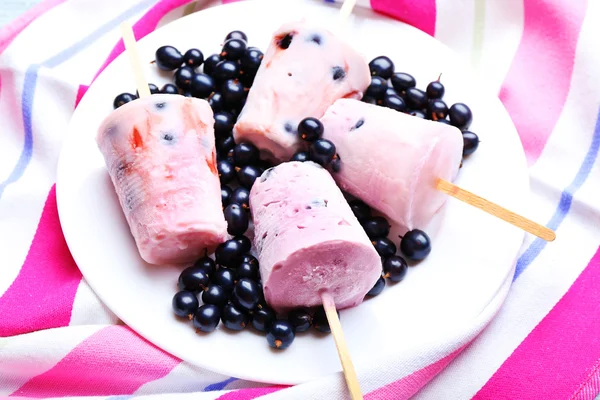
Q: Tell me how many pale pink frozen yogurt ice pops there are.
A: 4